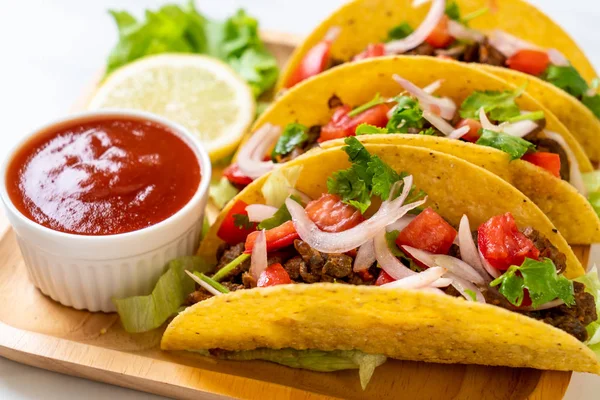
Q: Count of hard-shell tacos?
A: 3